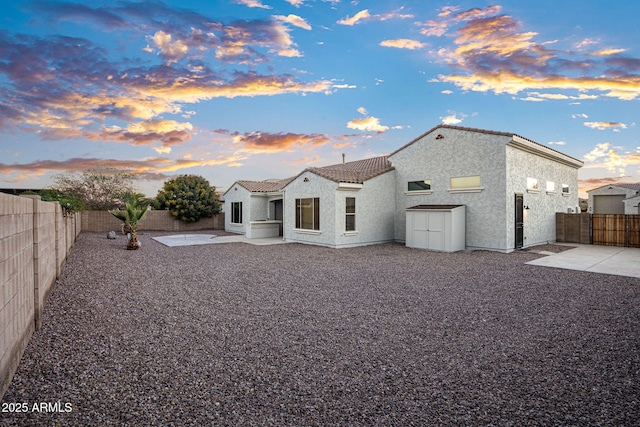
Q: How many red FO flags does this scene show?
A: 0